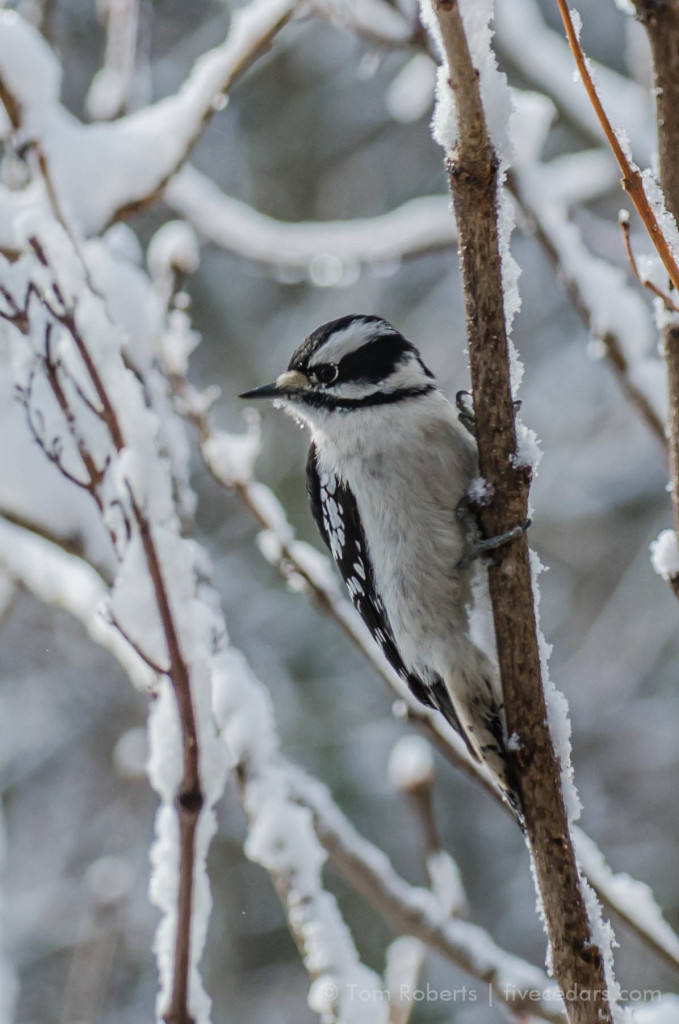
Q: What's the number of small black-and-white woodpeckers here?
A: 1